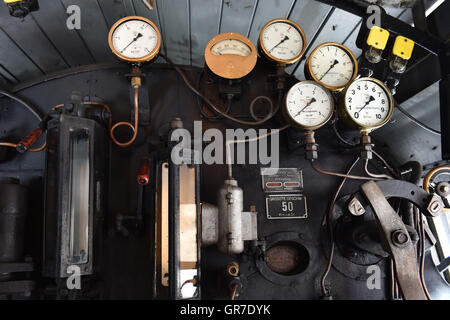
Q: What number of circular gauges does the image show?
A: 6